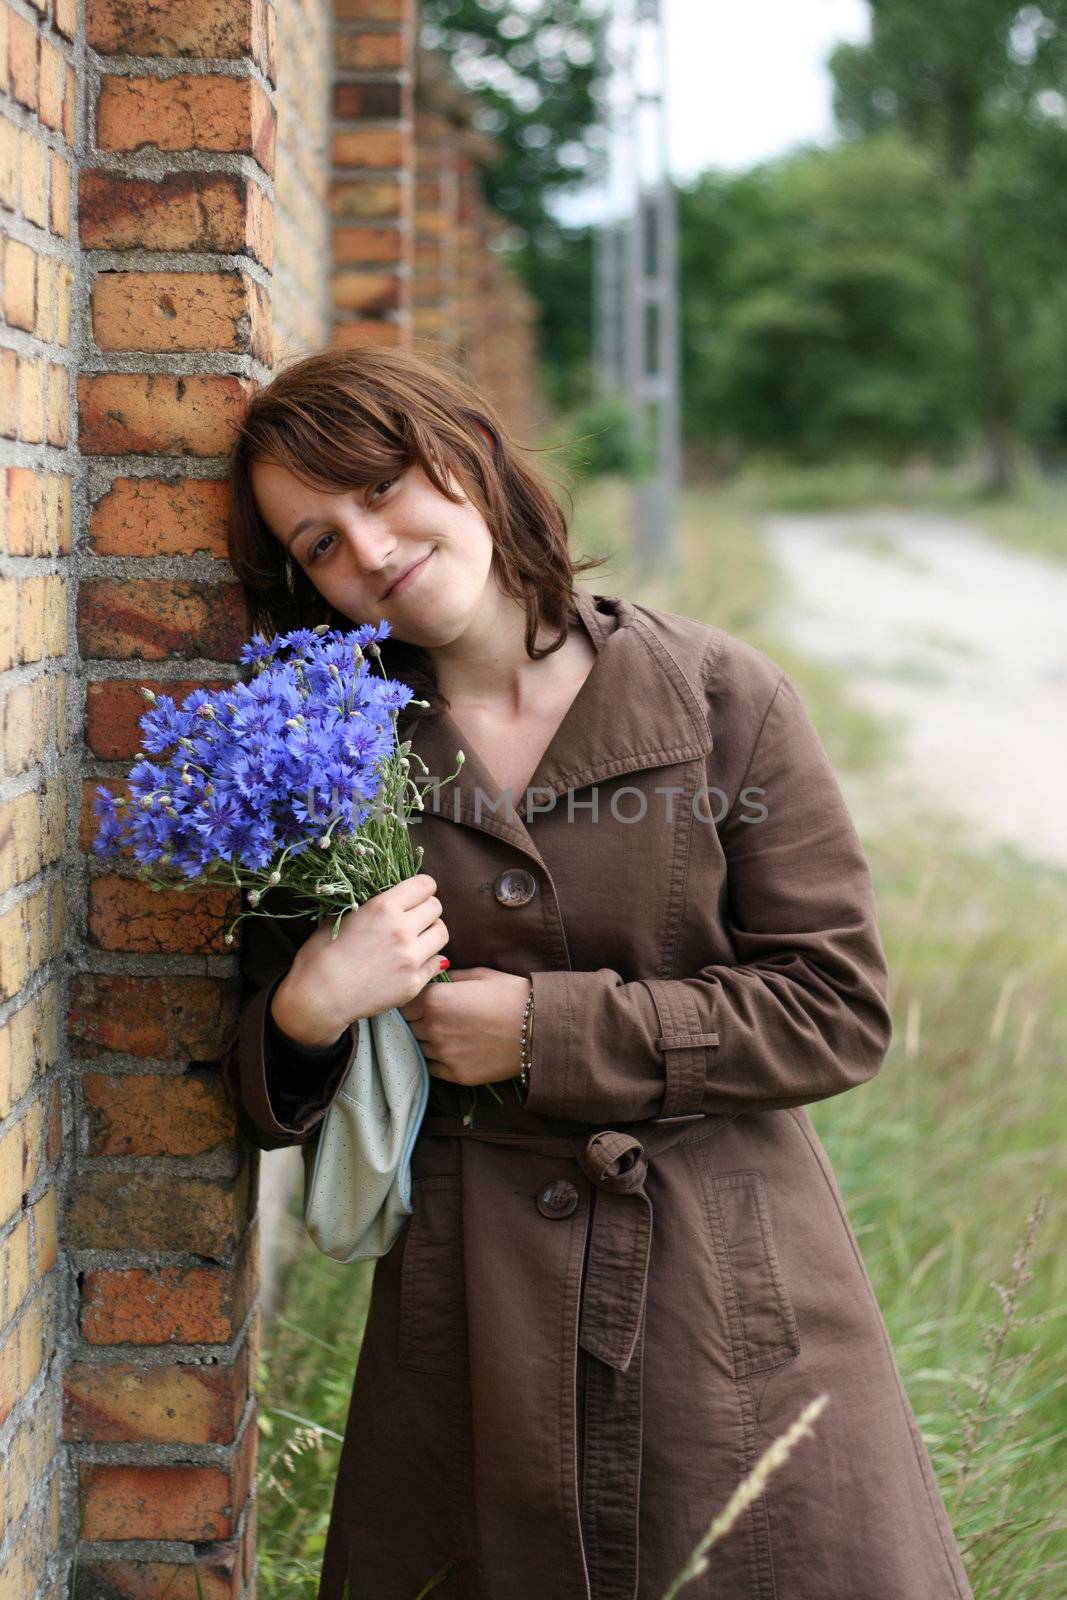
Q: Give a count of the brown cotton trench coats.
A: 1